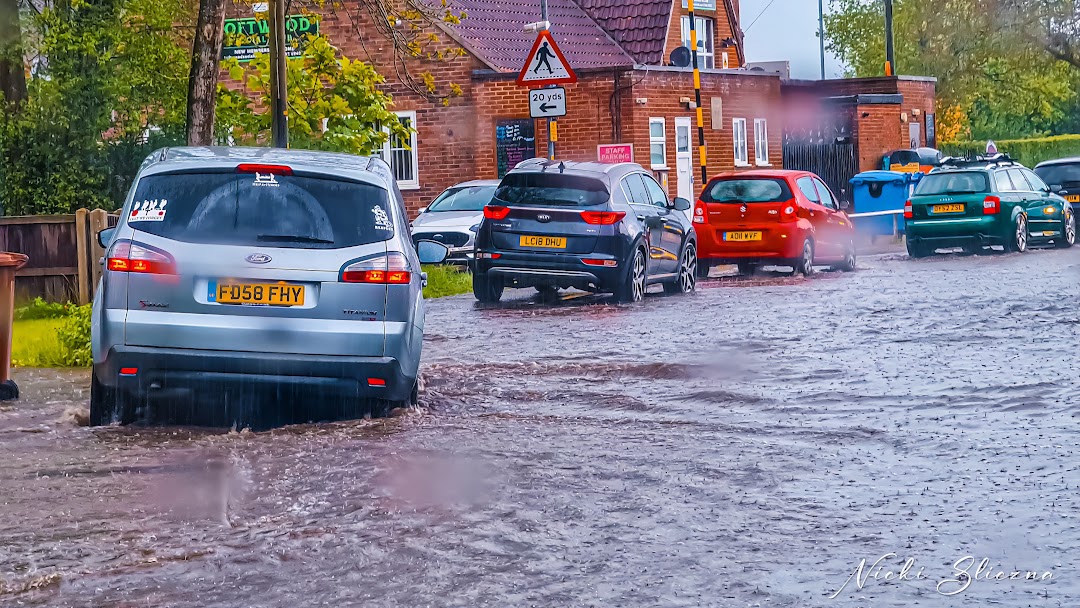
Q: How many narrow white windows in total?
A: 3